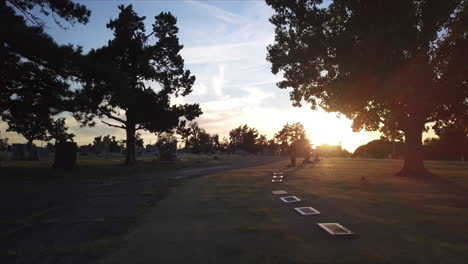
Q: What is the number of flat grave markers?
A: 7